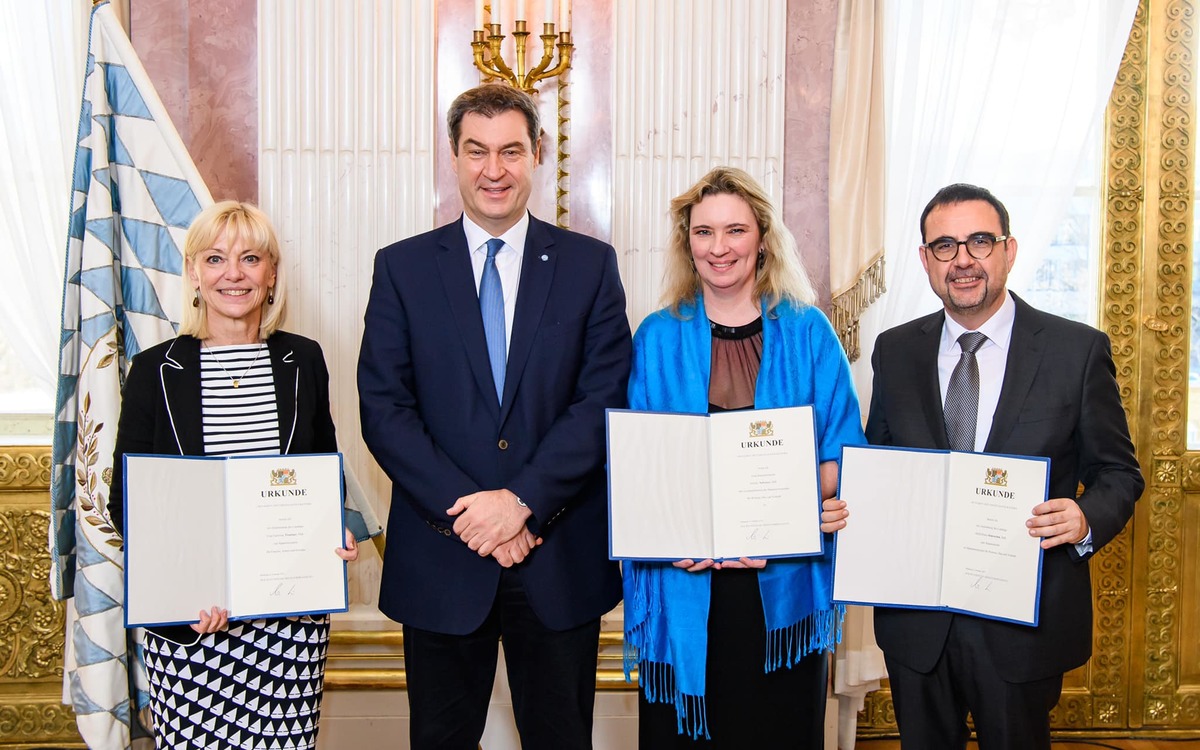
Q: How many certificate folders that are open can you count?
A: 3